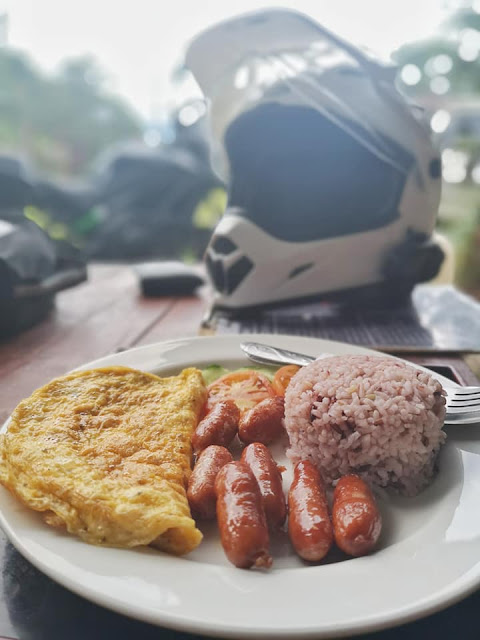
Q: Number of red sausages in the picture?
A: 7